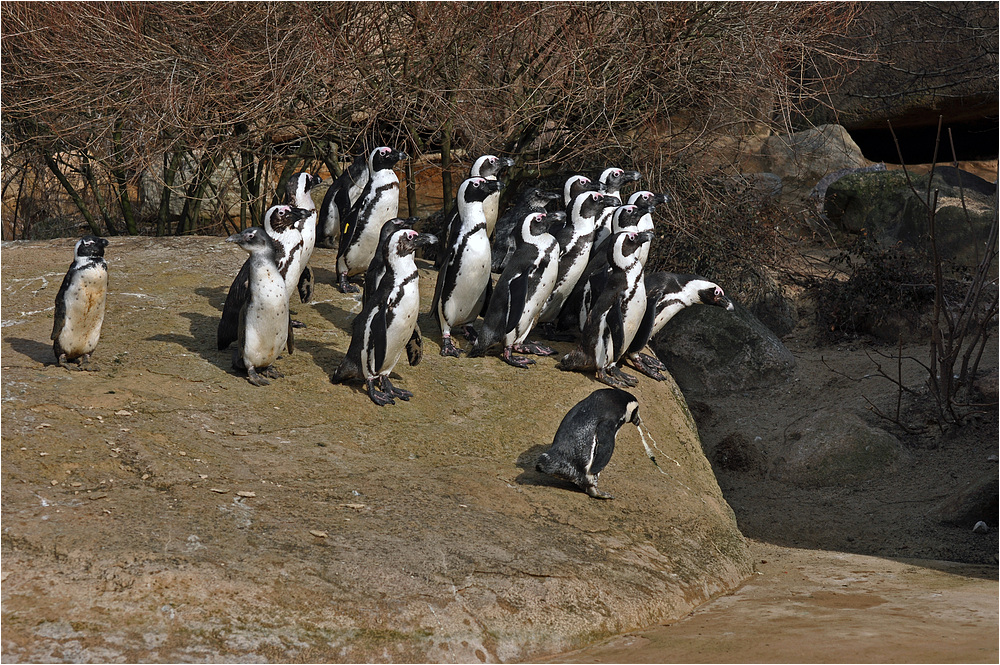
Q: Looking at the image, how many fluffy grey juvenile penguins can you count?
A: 1